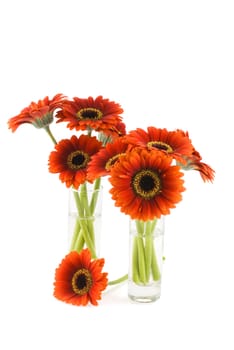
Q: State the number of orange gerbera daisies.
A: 9